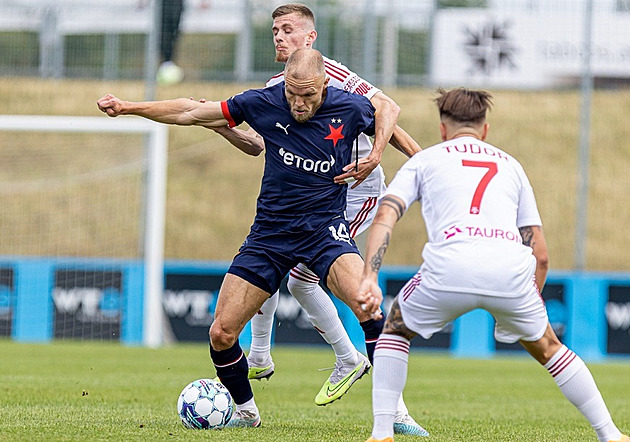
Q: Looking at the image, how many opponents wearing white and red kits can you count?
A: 2